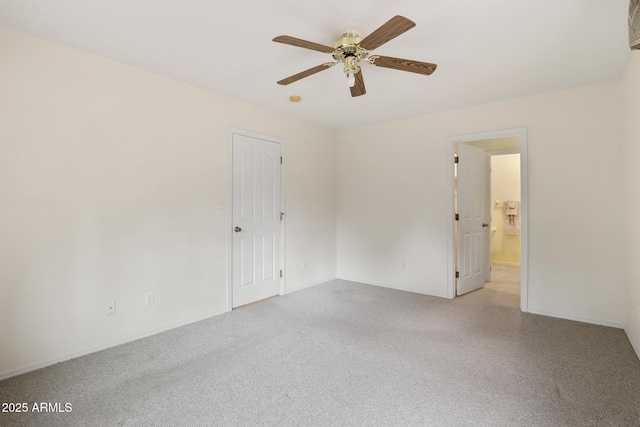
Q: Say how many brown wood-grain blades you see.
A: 5